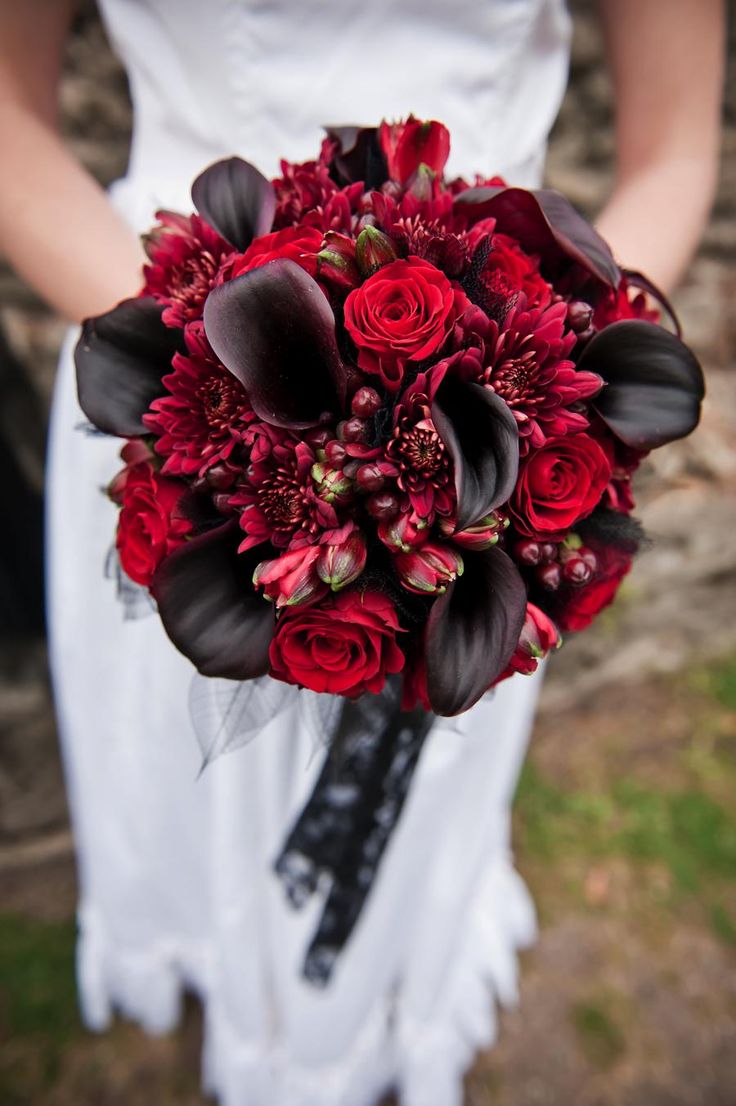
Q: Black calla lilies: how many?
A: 9